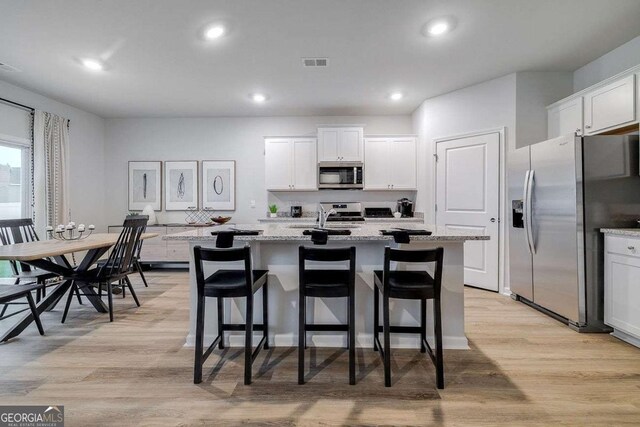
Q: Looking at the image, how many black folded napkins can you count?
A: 3